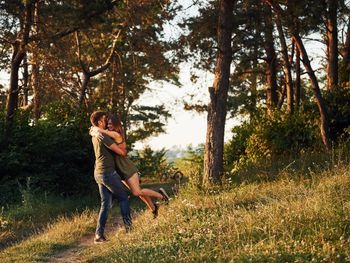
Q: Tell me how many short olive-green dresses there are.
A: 1